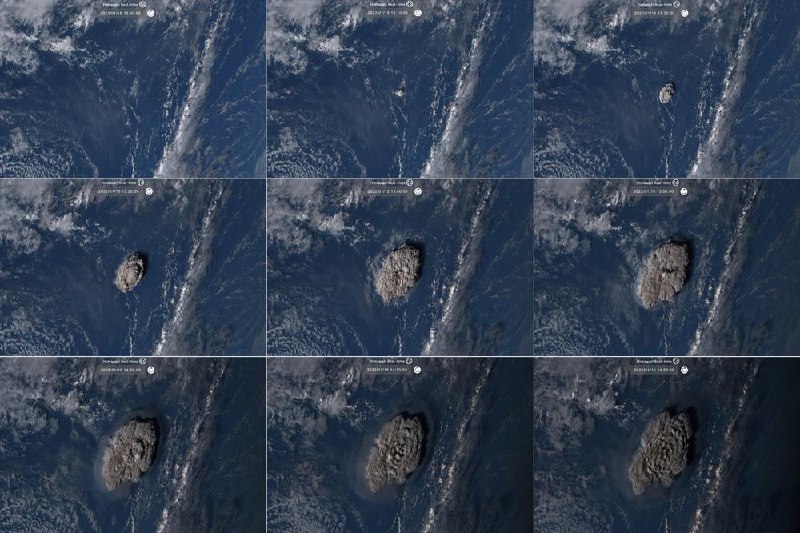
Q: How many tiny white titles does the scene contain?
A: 9